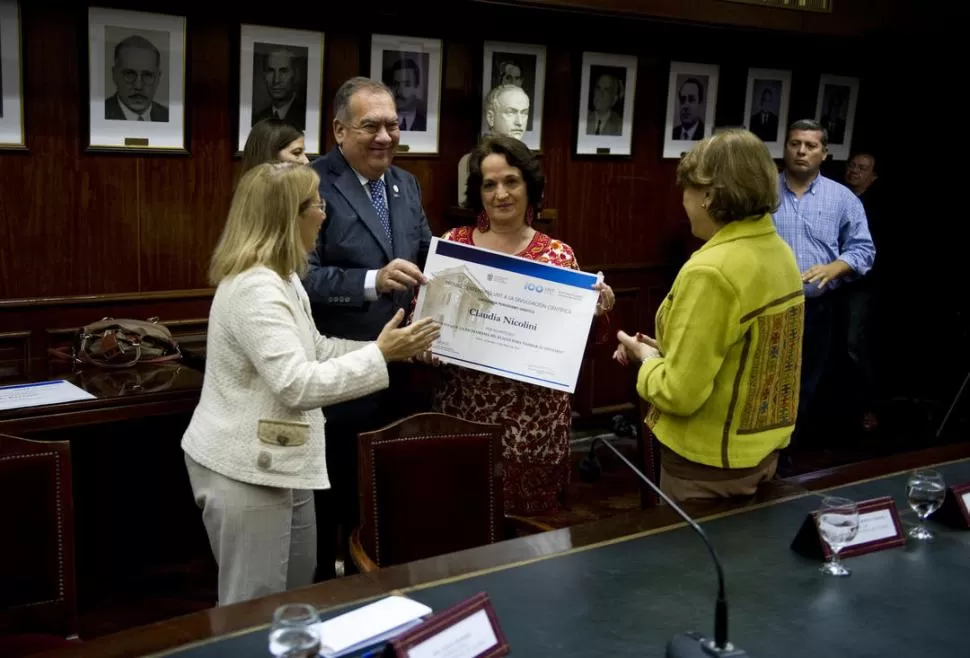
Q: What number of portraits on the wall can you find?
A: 9